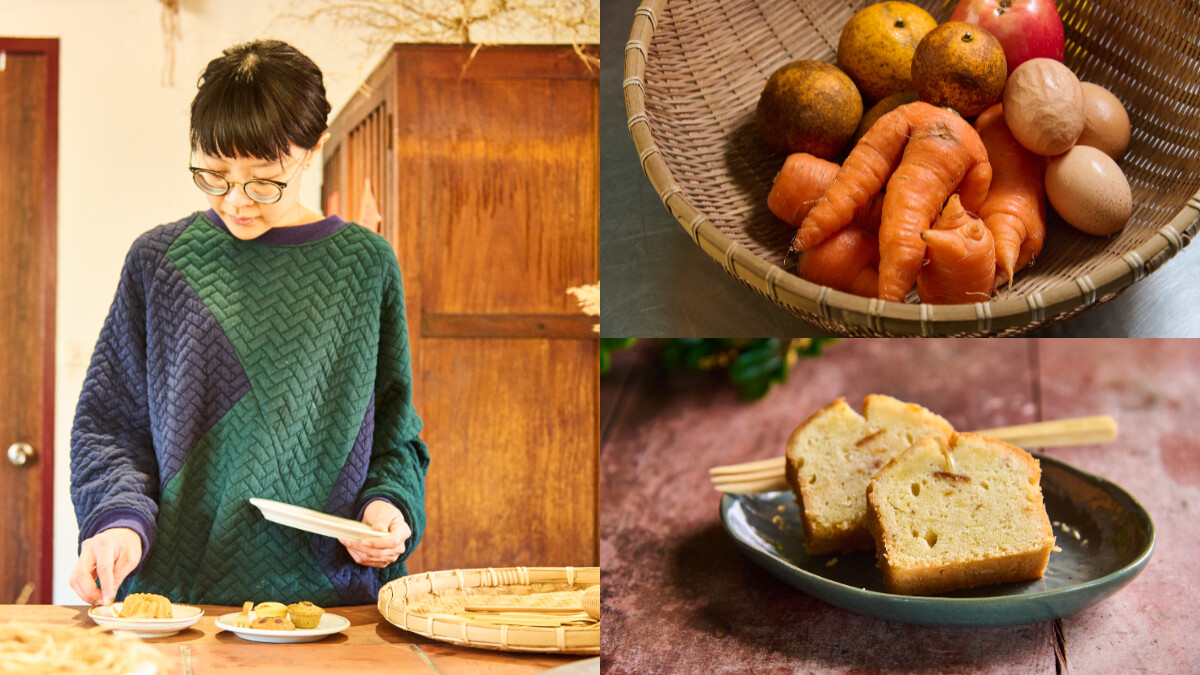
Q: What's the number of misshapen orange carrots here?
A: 5